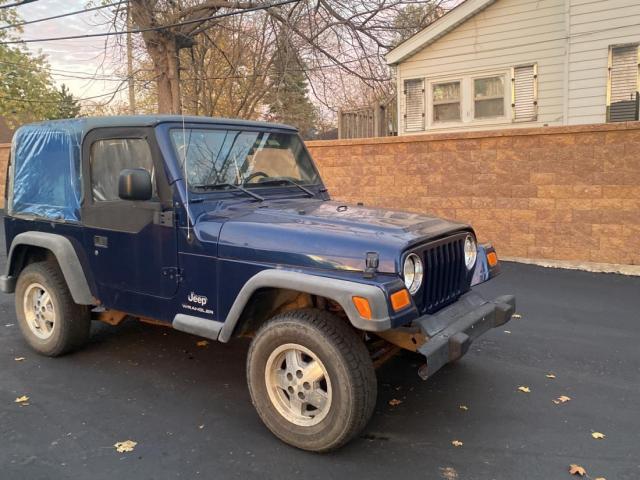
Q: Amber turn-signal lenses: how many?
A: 3